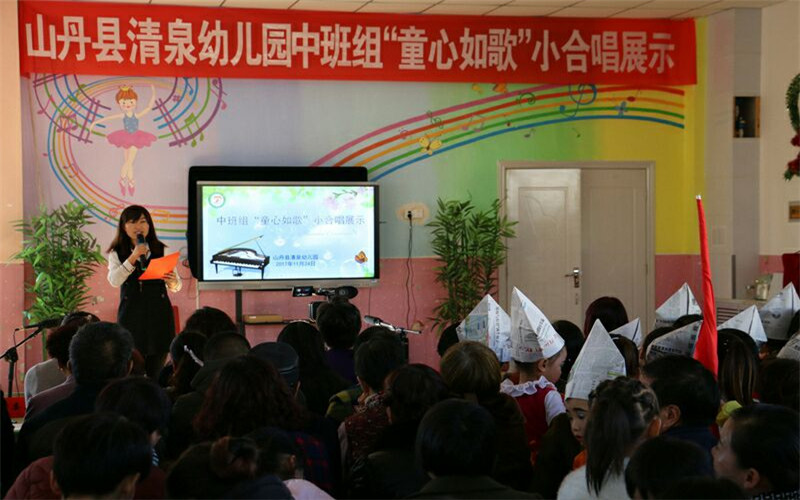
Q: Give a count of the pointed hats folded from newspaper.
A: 9